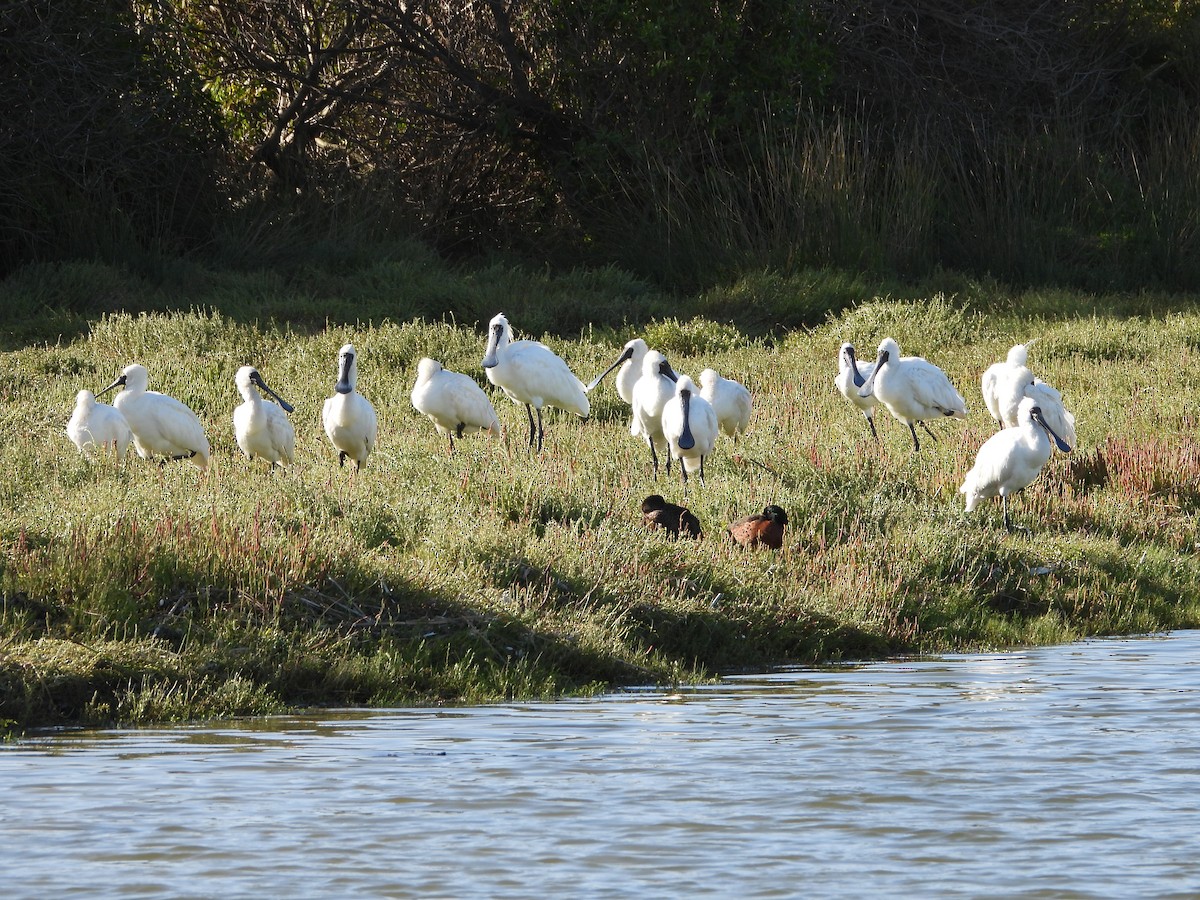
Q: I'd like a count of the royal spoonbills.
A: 15